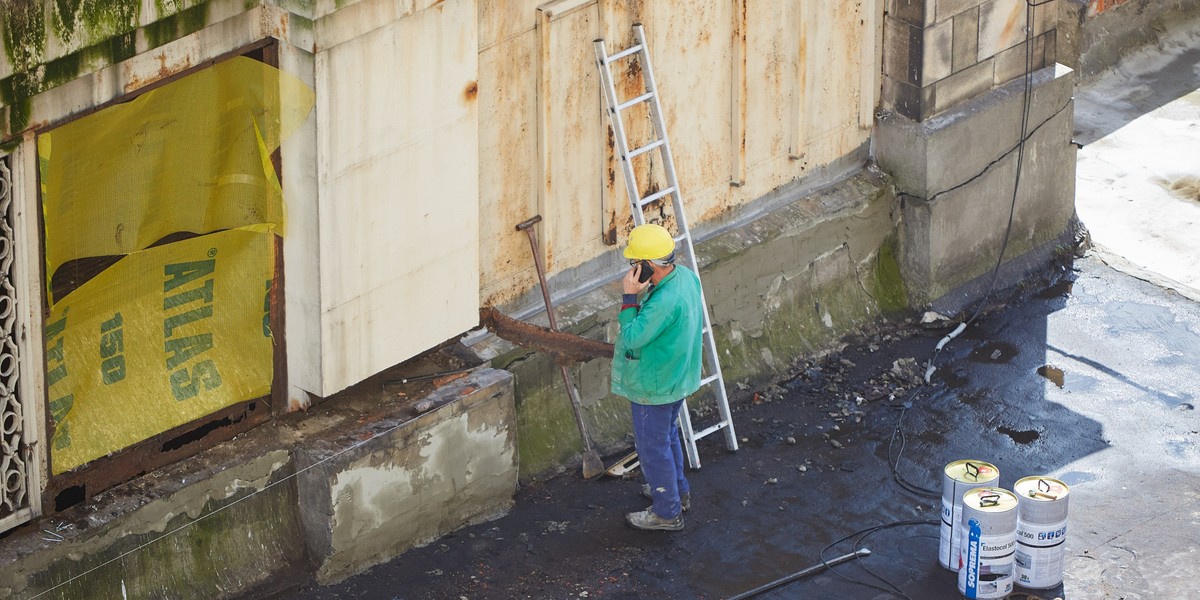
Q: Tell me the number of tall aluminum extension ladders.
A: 1